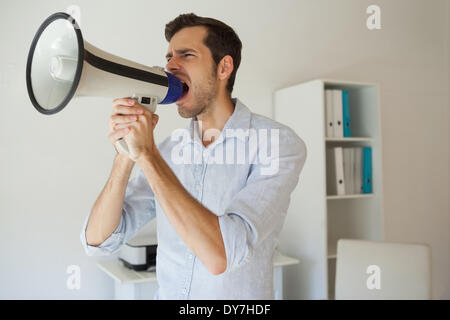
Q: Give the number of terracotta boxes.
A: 0